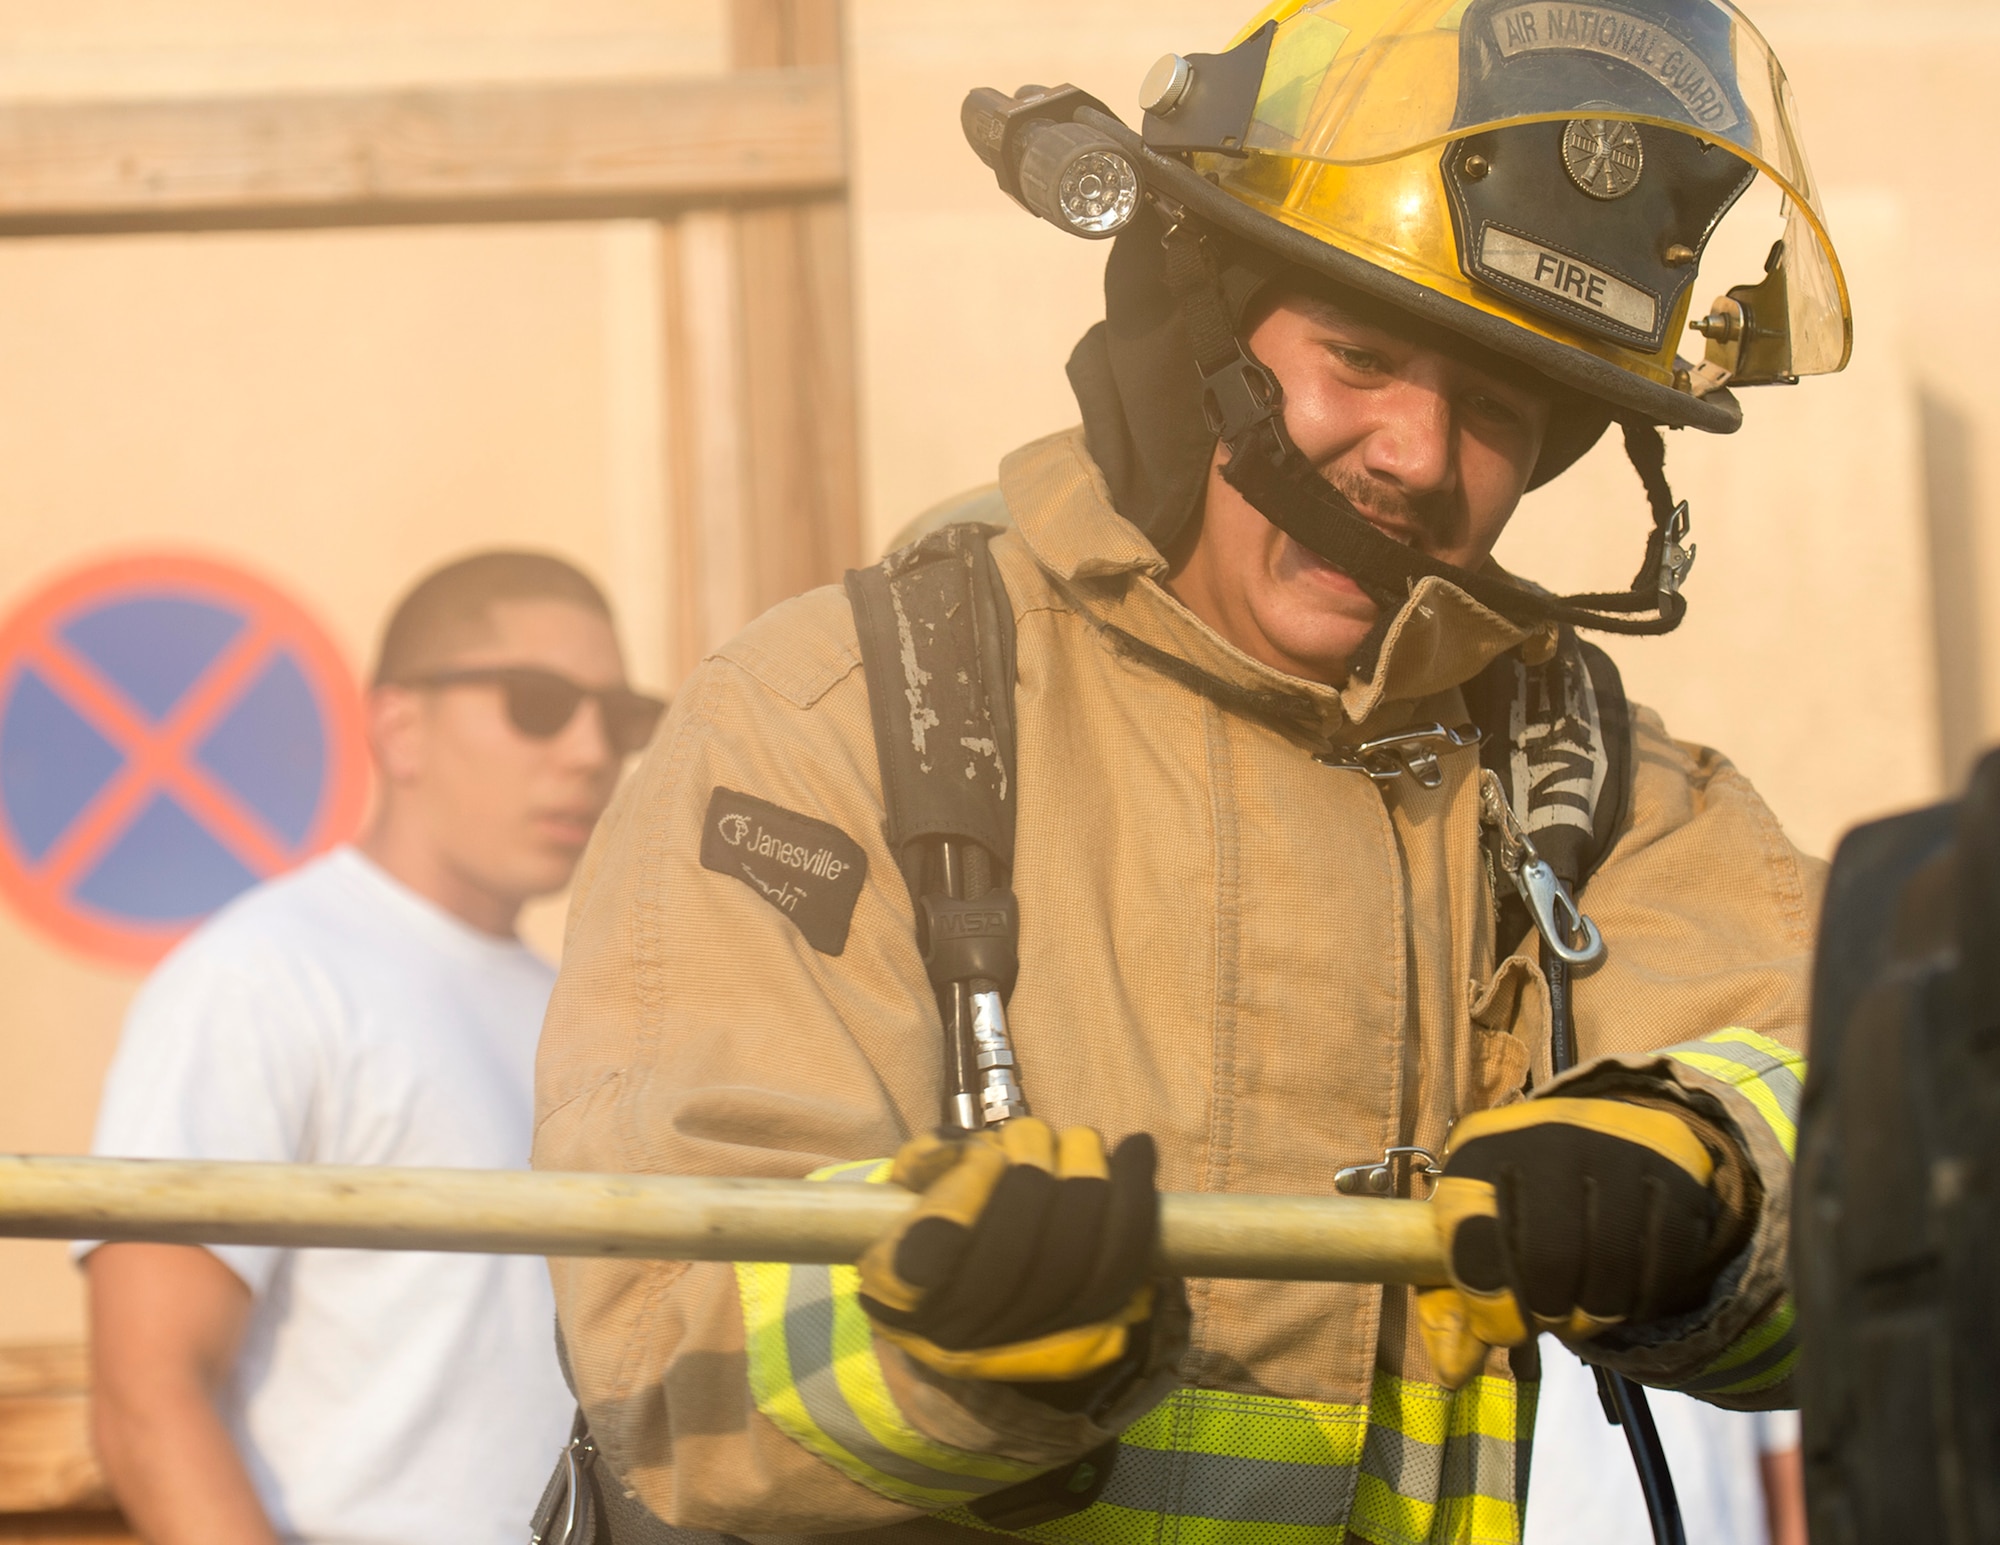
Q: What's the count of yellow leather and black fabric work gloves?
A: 2